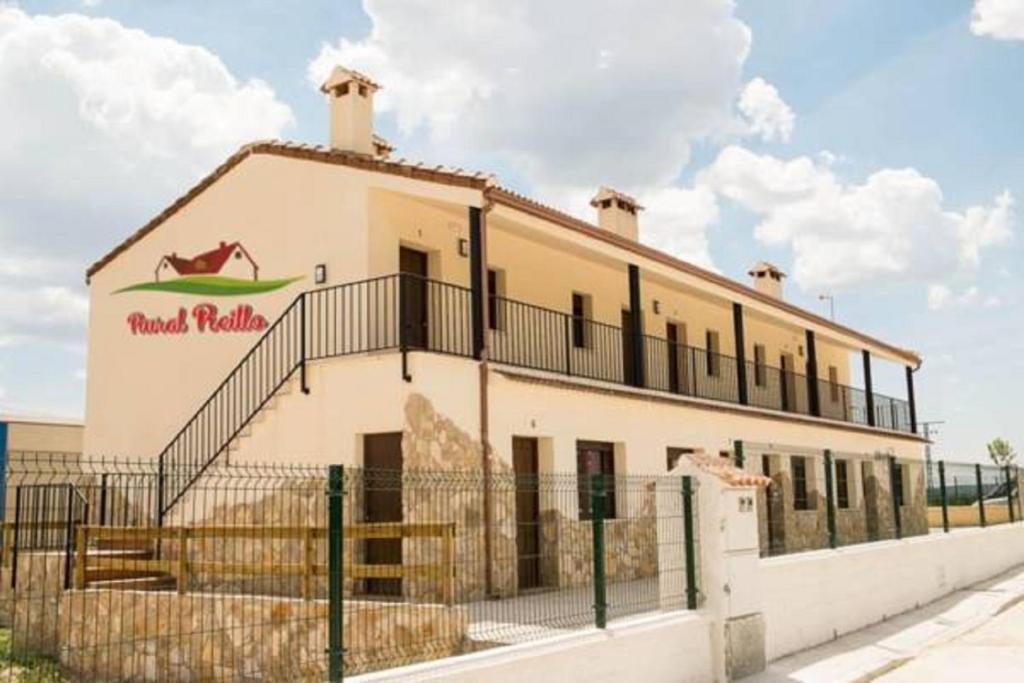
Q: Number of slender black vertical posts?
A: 6